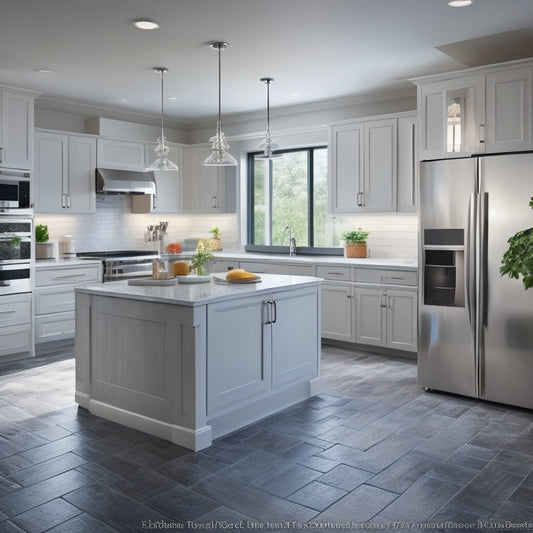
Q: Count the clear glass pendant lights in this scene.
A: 3